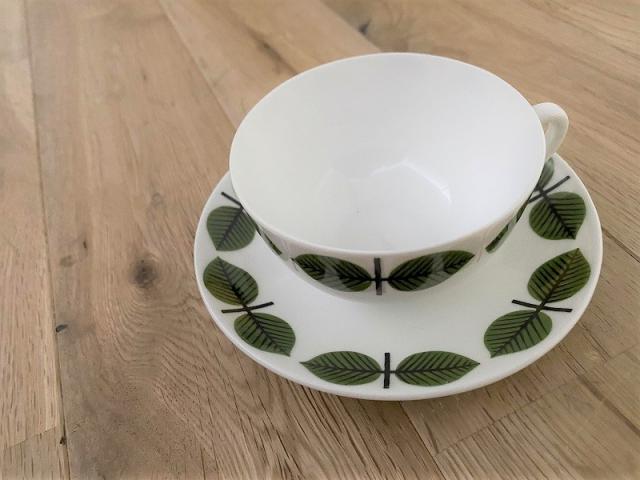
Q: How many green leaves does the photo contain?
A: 13